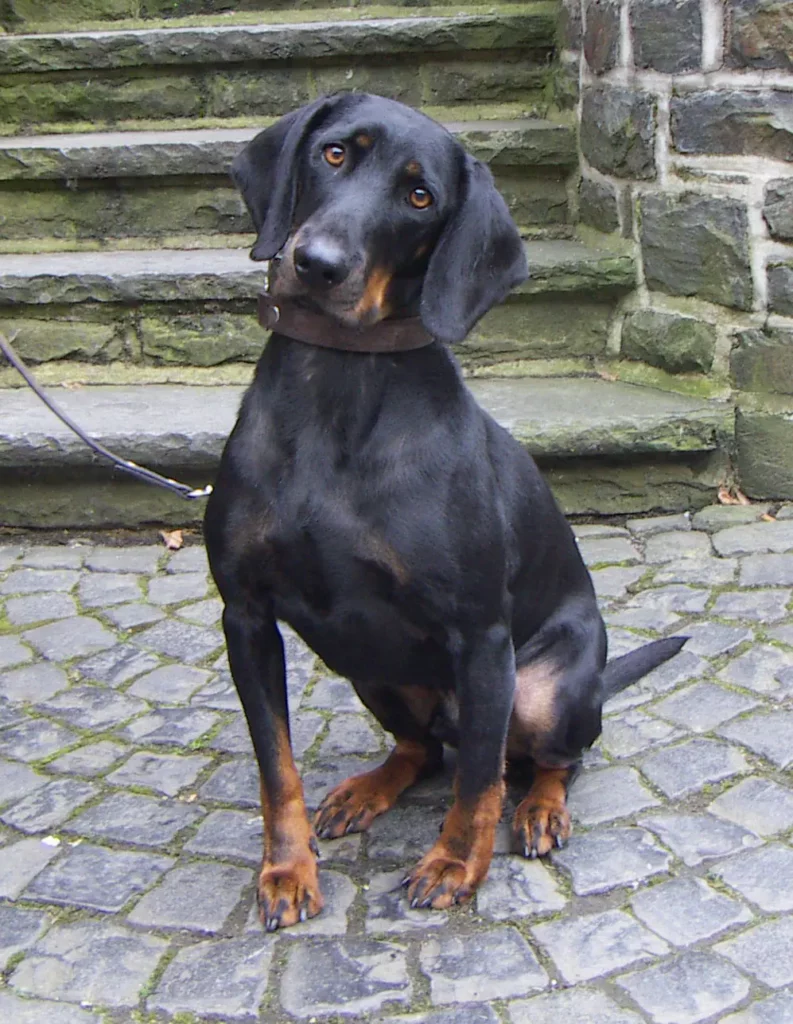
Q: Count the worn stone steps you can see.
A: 4